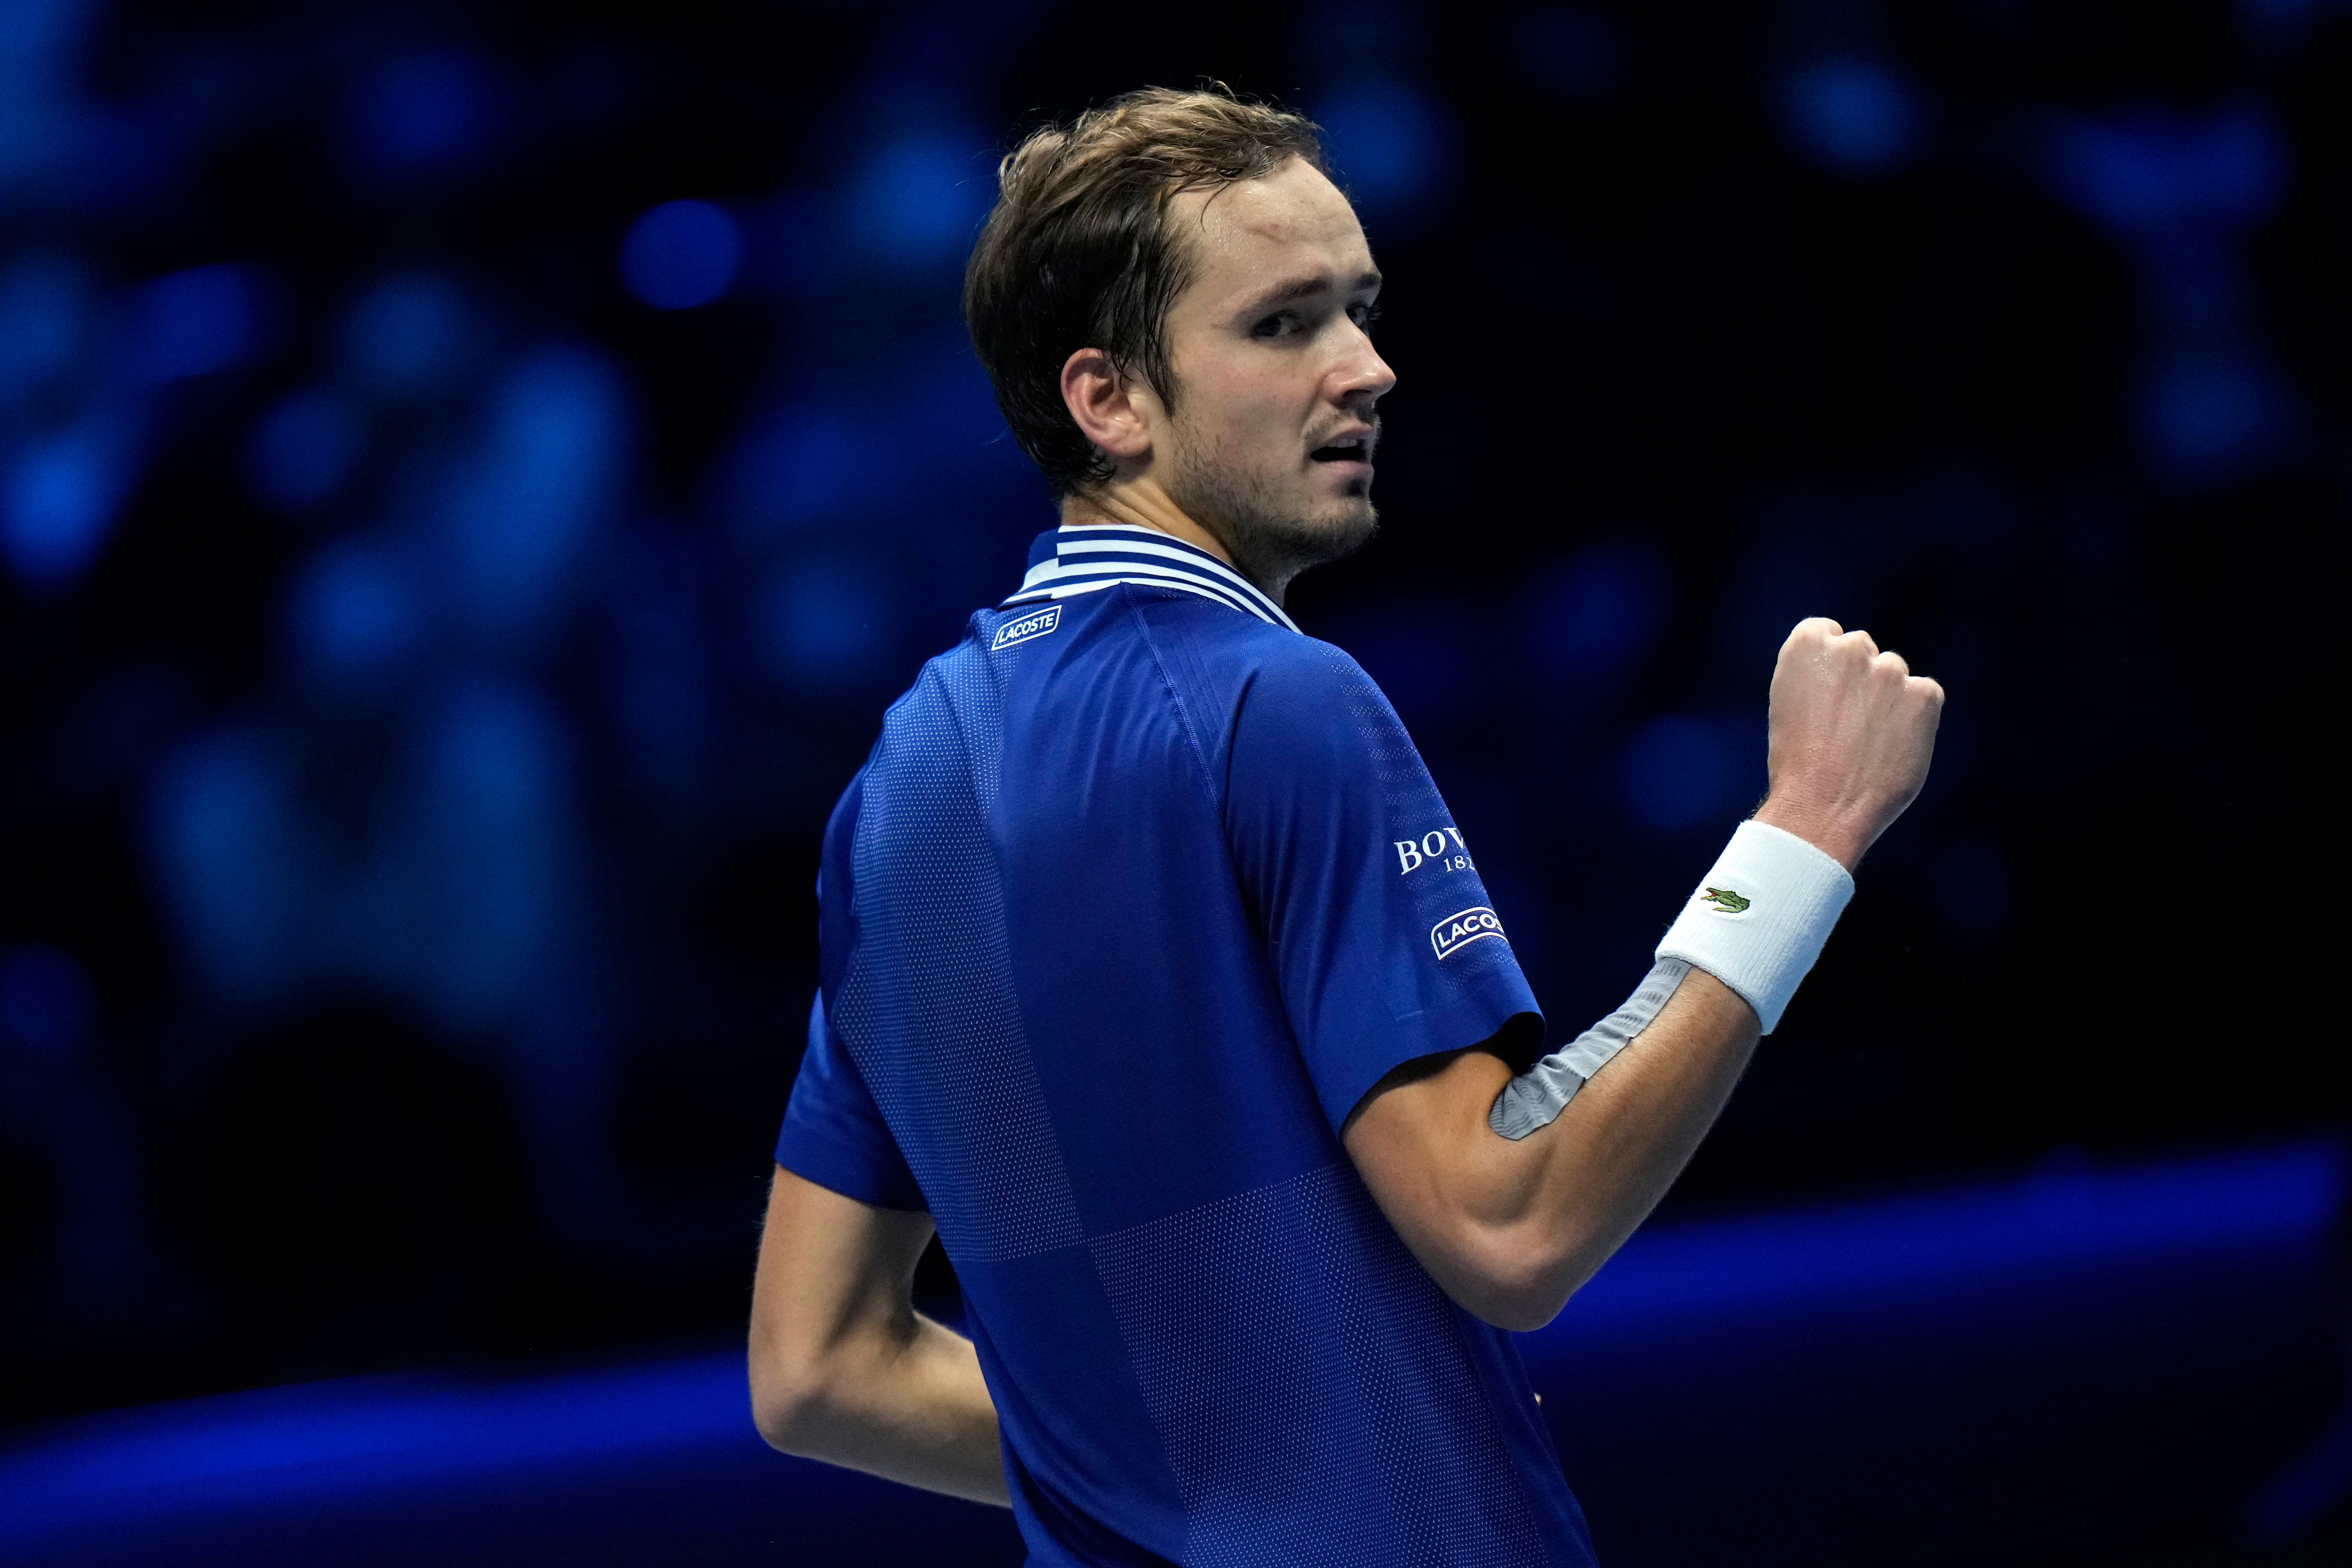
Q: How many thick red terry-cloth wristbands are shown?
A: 0